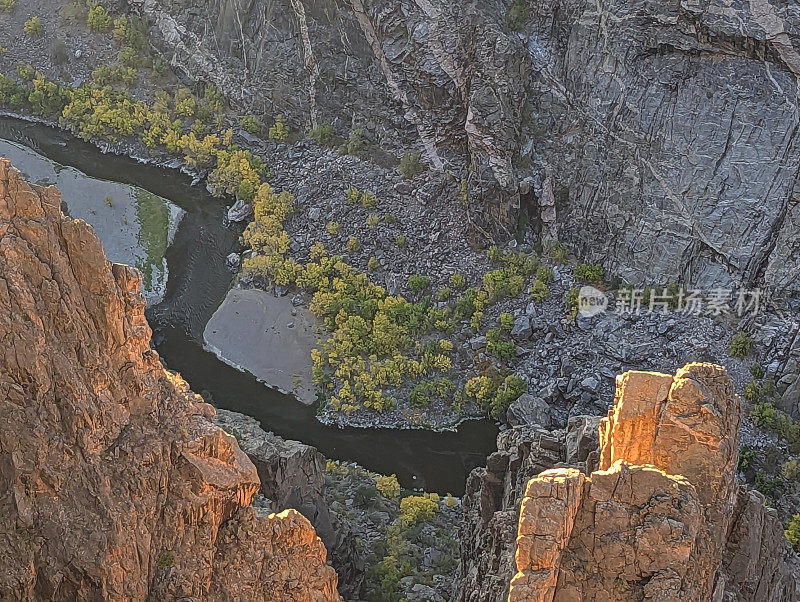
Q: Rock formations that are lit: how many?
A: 2